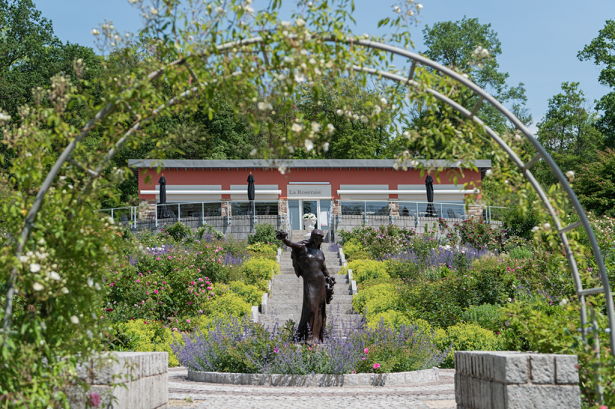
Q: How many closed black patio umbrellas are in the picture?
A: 3